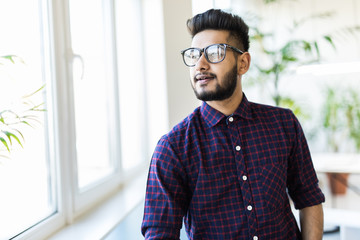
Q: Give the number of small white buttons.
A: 5